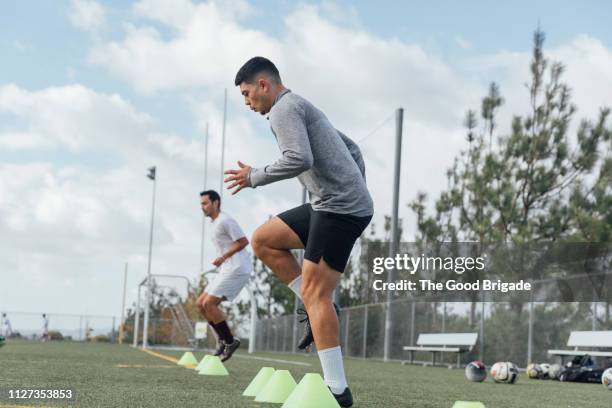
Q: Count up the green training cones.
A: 7